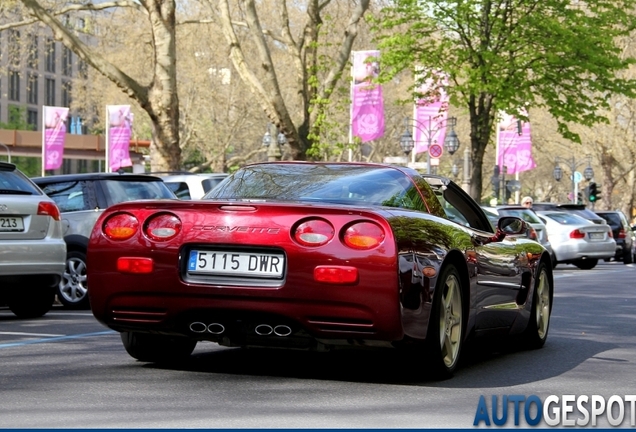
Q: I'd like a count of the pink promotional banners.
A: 5